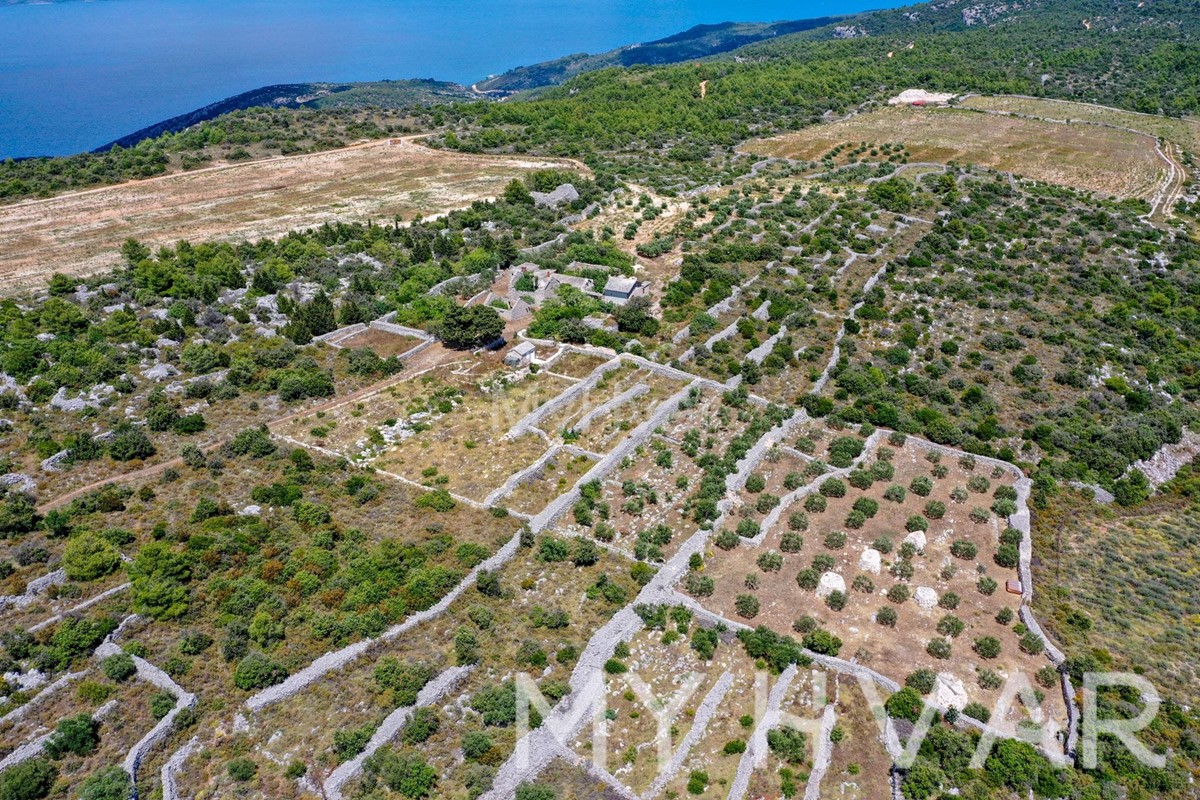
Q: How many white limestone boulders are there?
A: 5